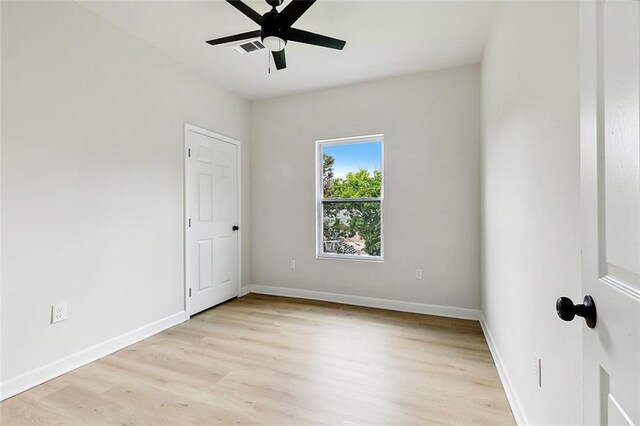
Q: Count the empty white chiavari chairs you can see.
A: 0